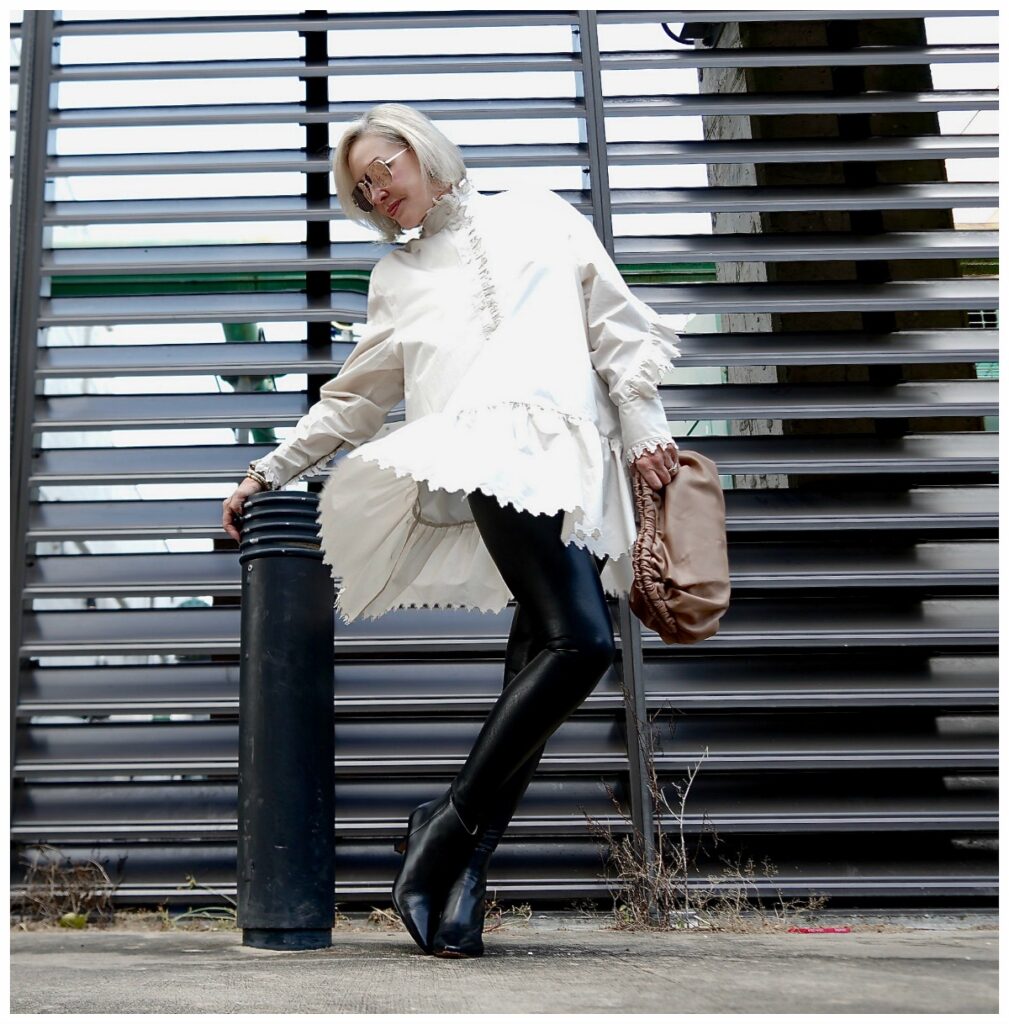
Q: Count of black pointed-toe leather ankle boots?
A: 2